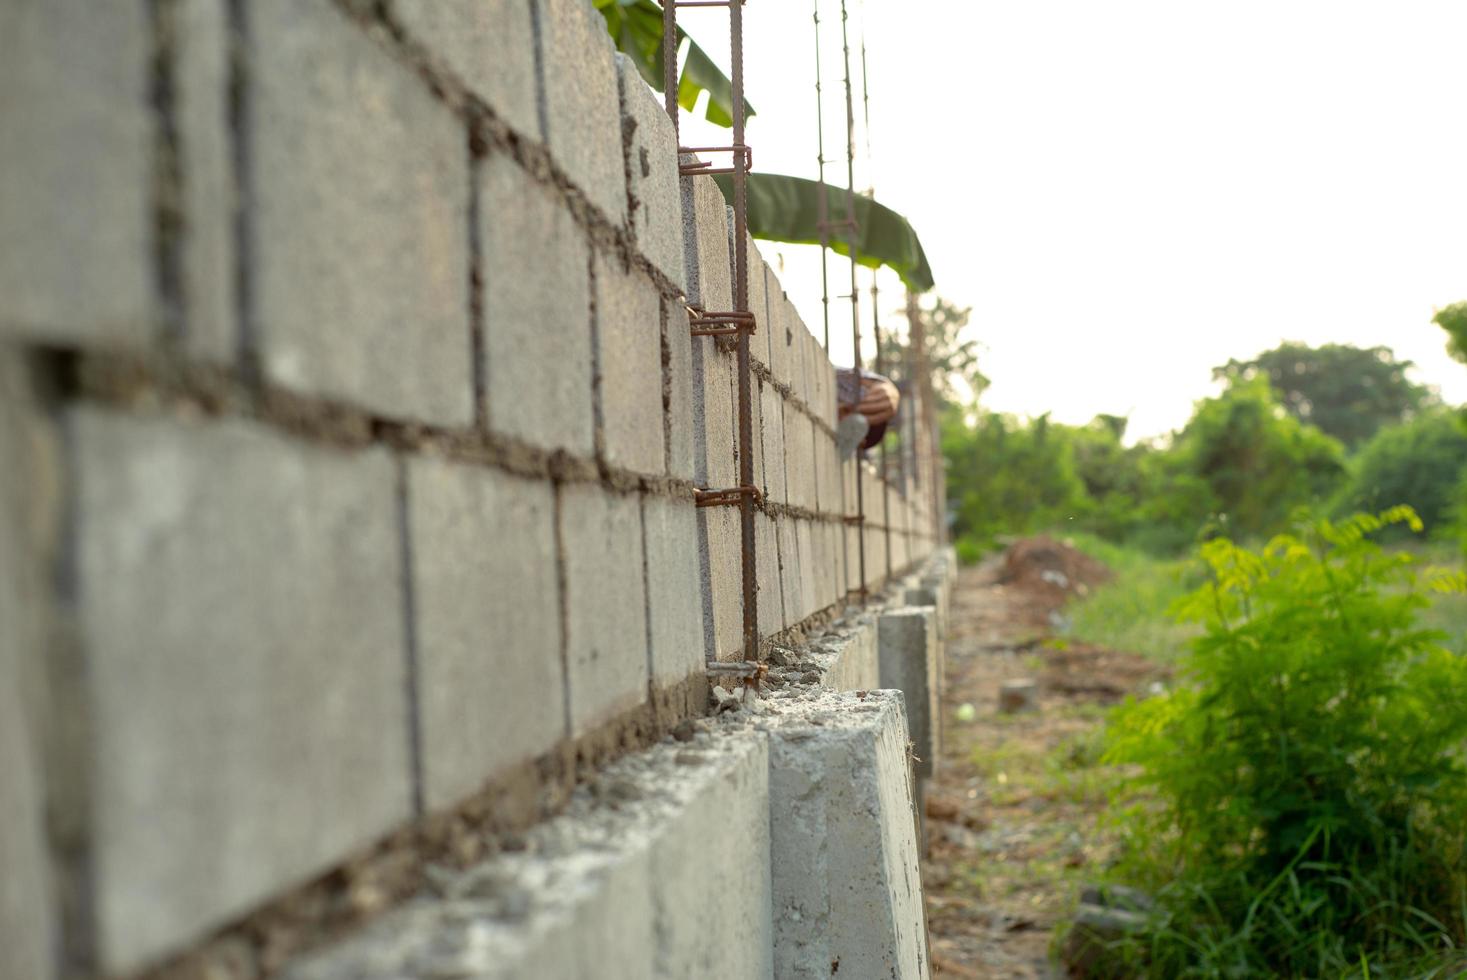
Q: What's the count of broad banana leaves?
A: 2